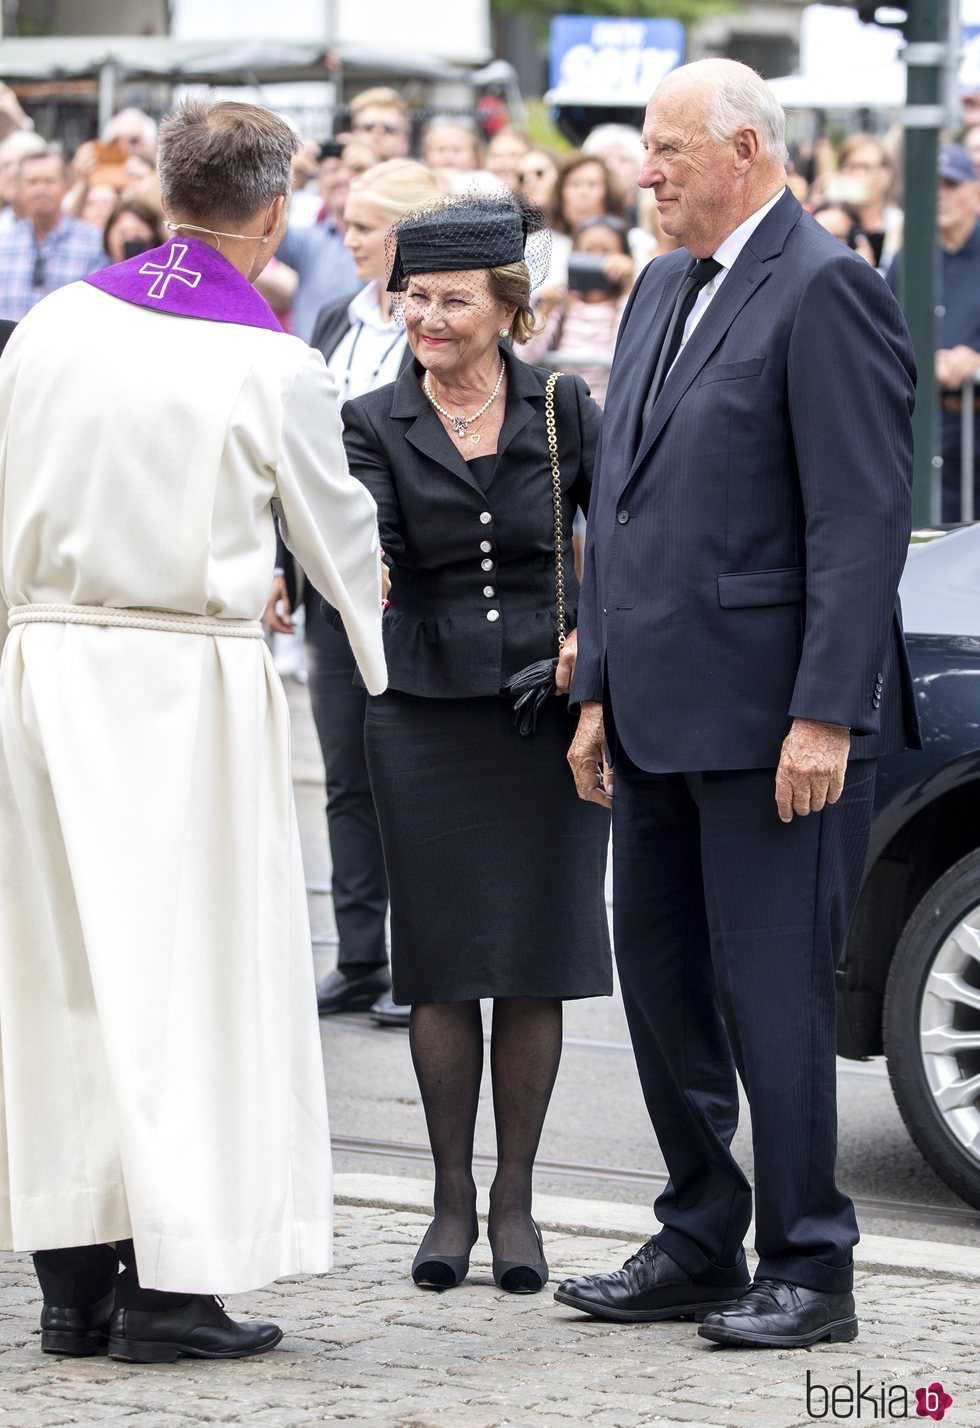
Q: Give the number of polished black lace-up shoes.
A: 4